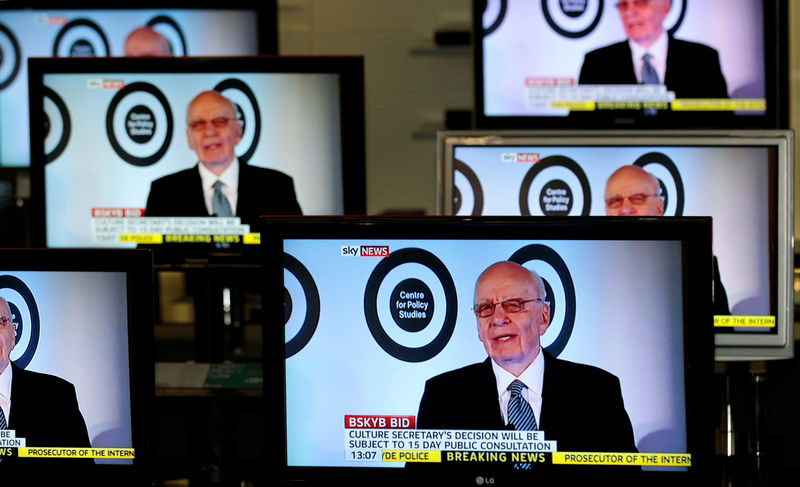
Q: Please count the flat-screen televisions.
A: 6